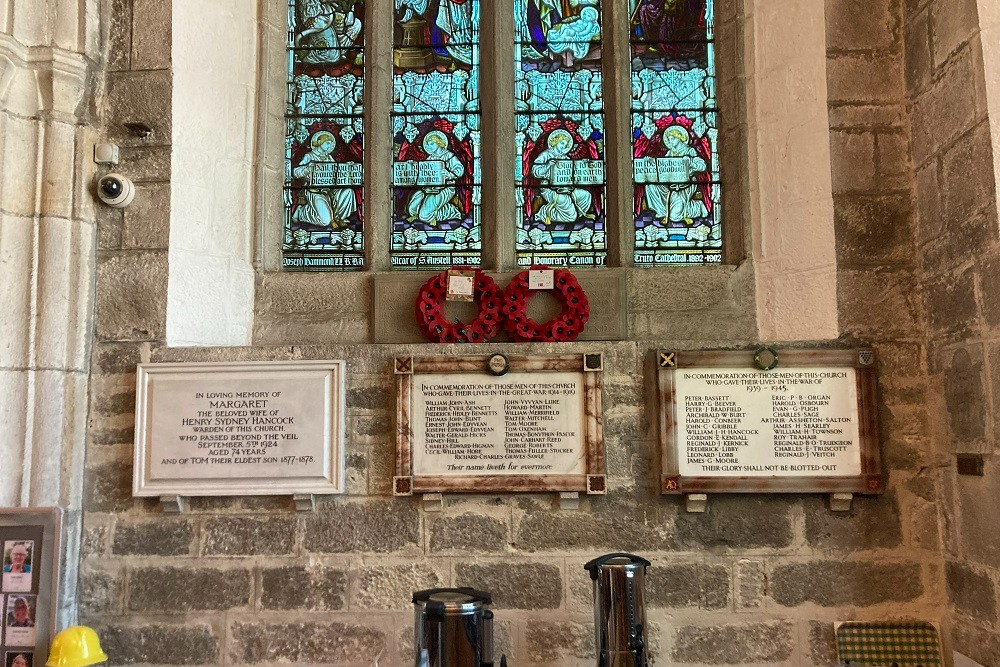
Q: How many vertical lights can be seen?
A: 4